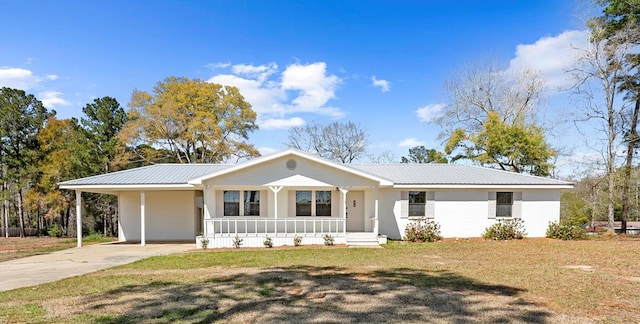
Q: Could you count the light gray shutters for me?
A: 8